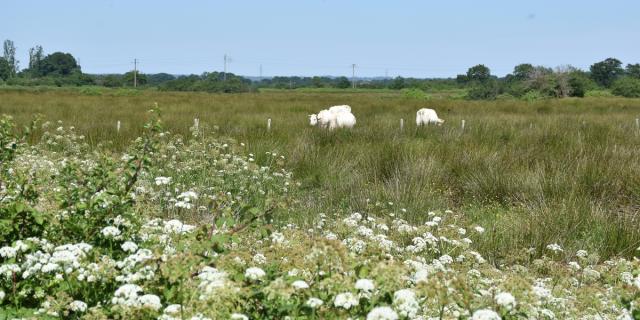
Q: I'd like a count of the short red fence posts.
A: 0